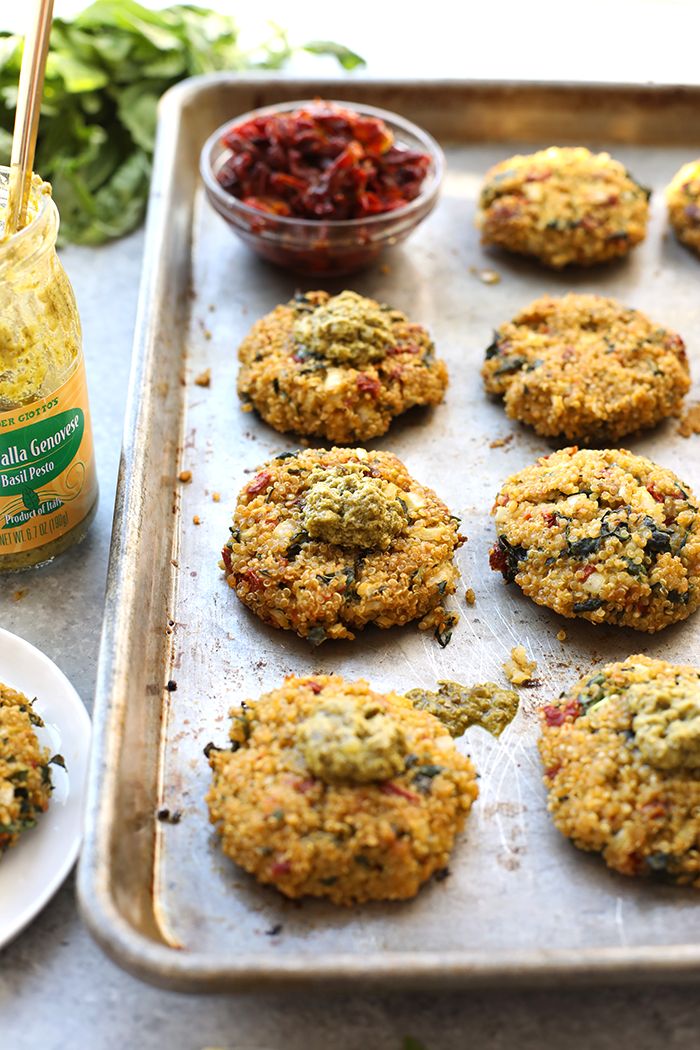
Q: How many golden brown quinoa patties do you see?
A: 9